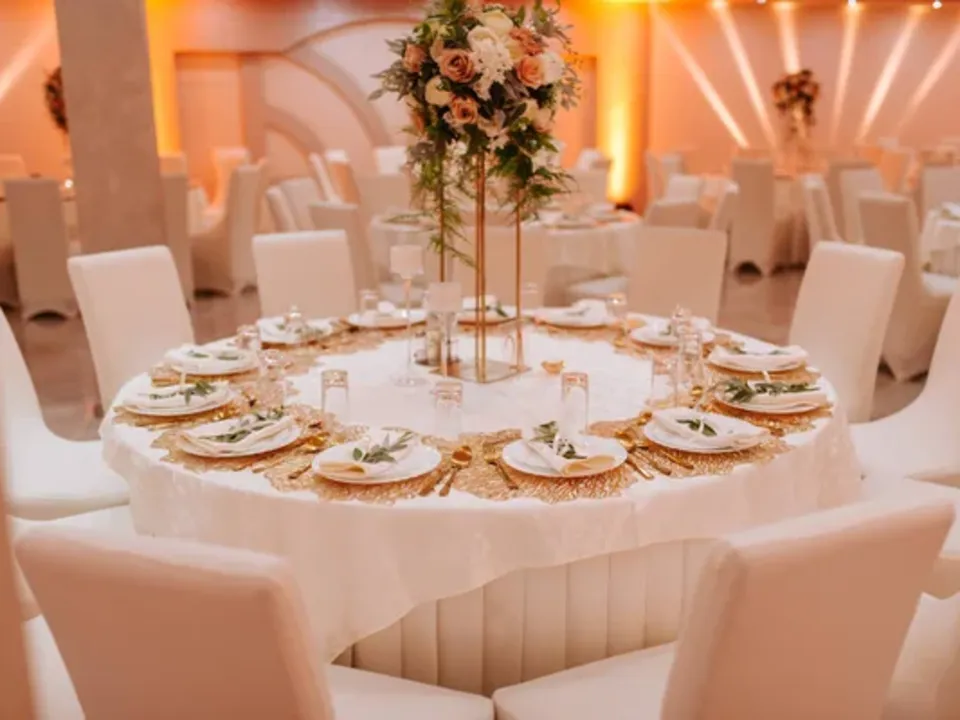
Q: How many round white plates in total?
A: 13